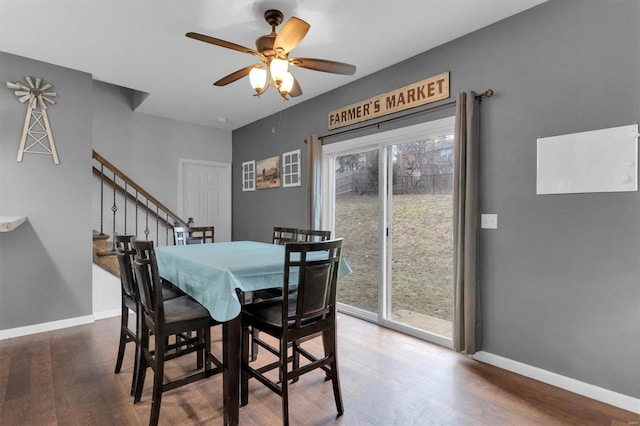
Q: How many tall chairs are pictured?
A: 6